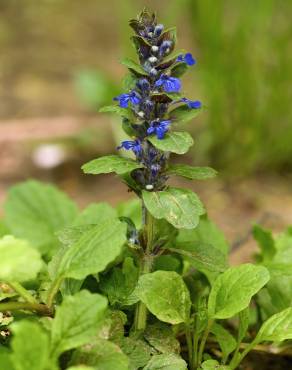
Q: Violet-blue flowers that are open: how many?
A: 6